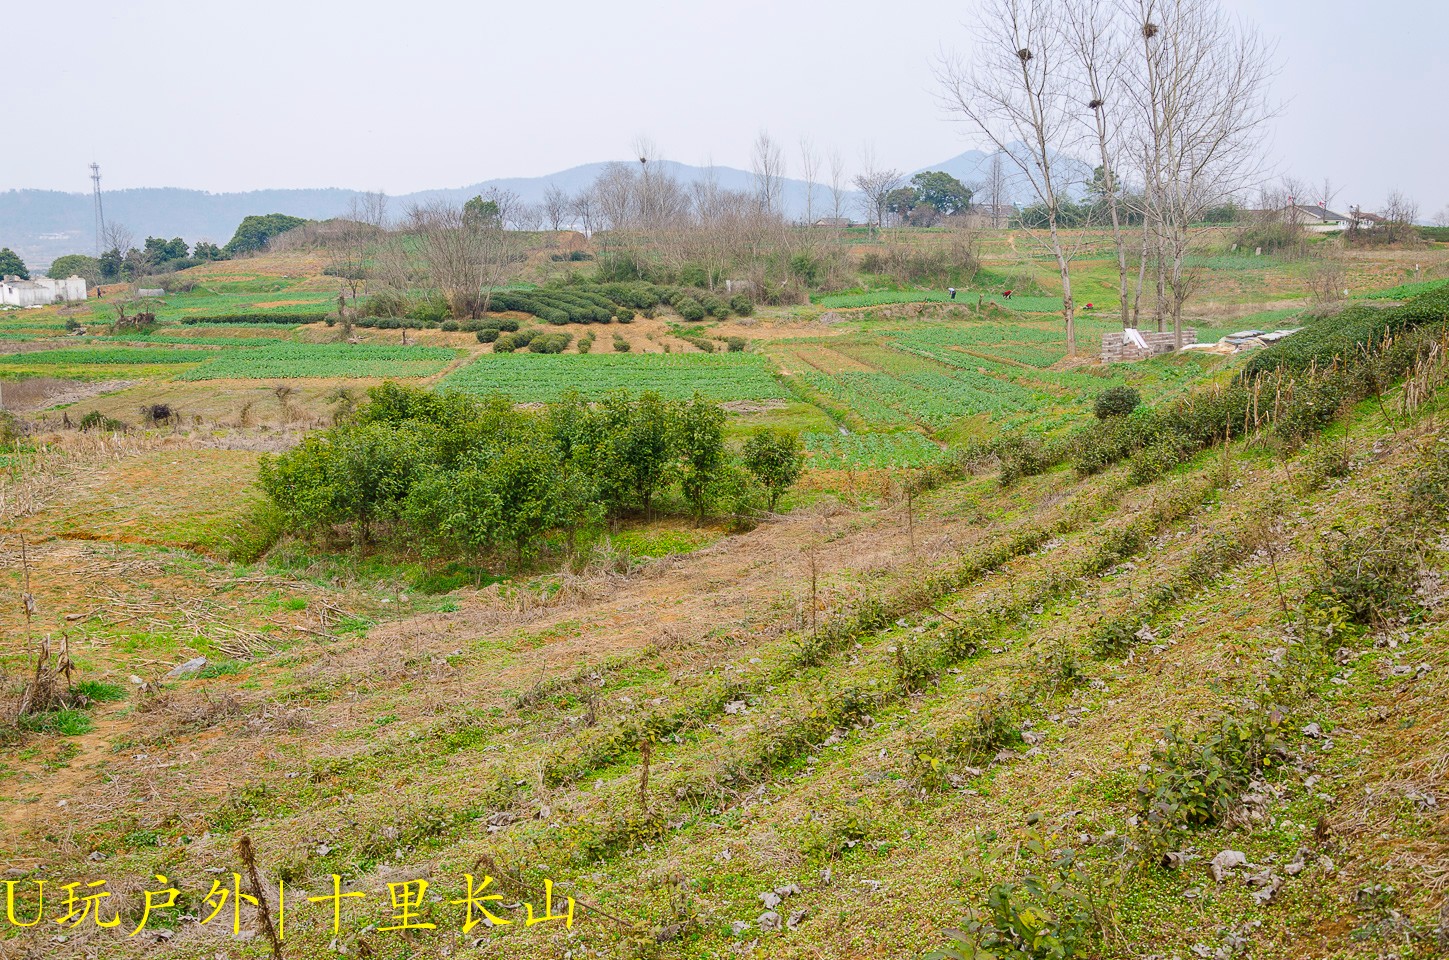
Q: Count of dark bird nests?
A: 4